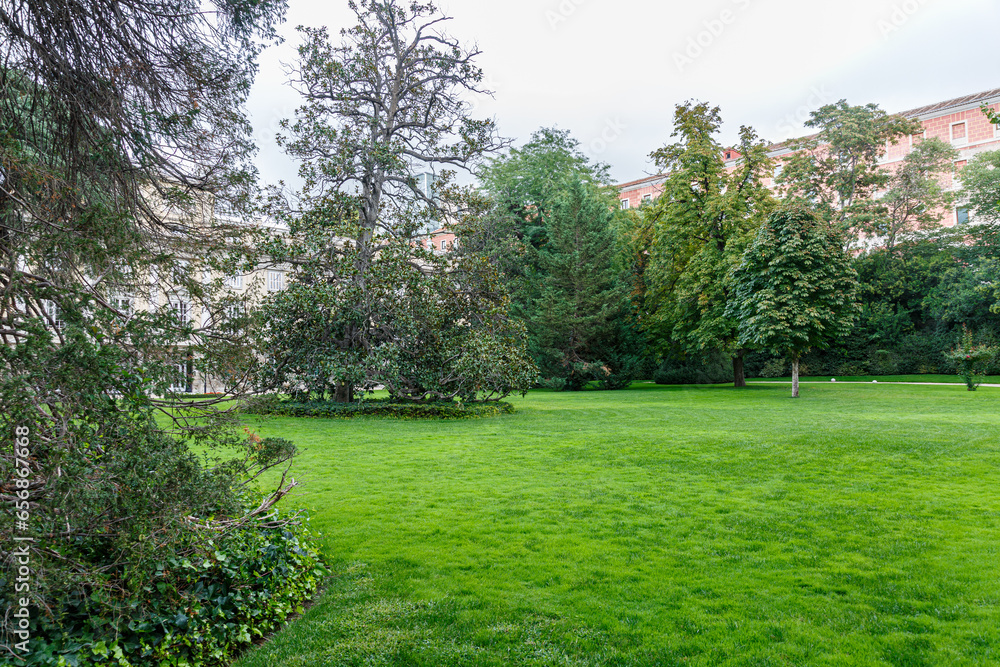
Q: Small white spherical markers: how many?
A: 2